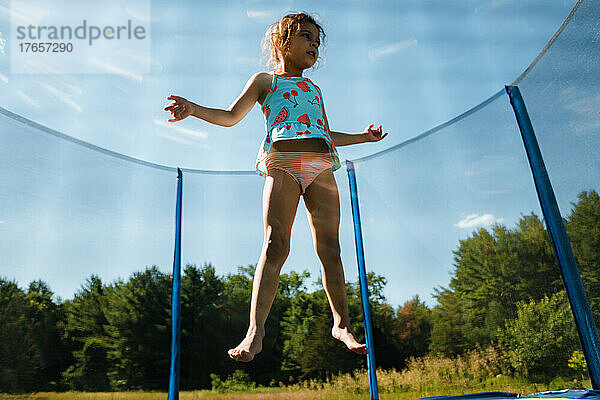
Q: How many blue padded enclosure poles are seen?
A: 3